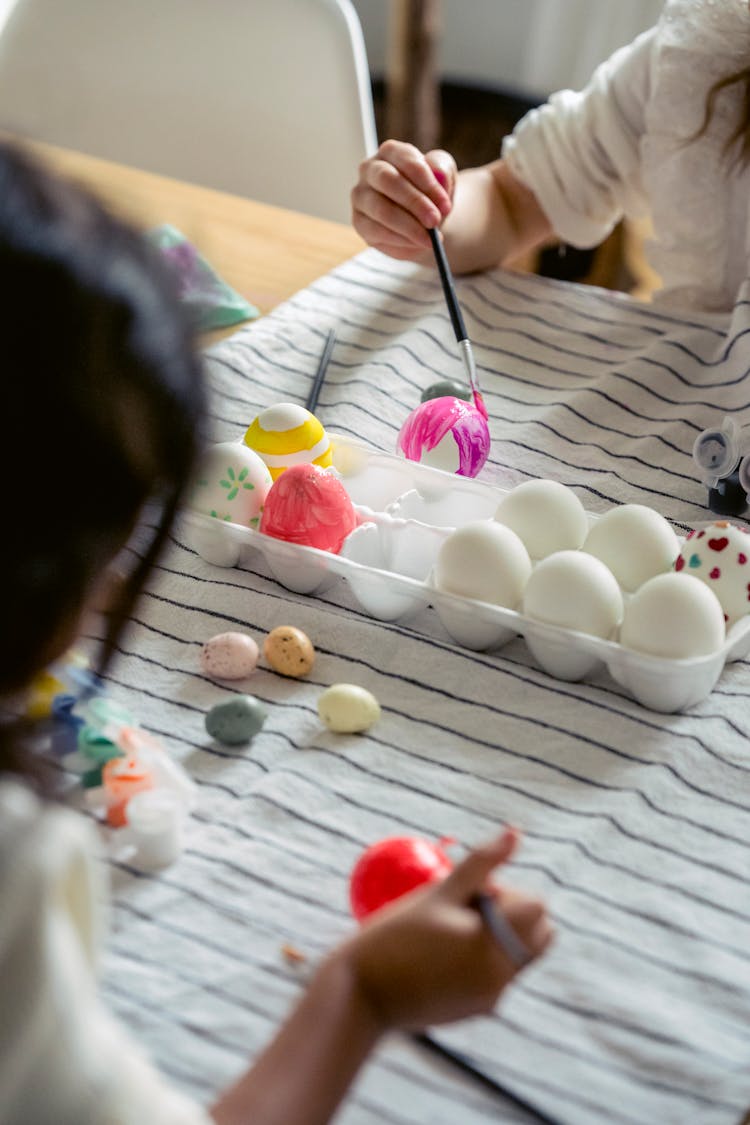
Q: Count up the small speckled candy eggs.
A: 4